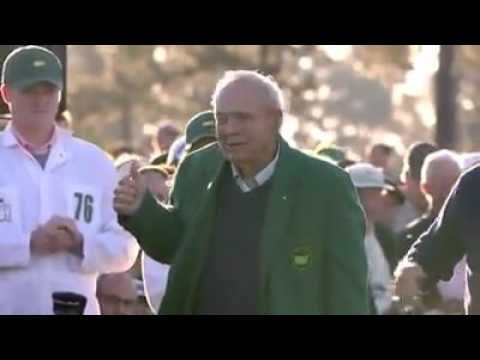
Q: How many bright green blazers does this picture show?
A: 1